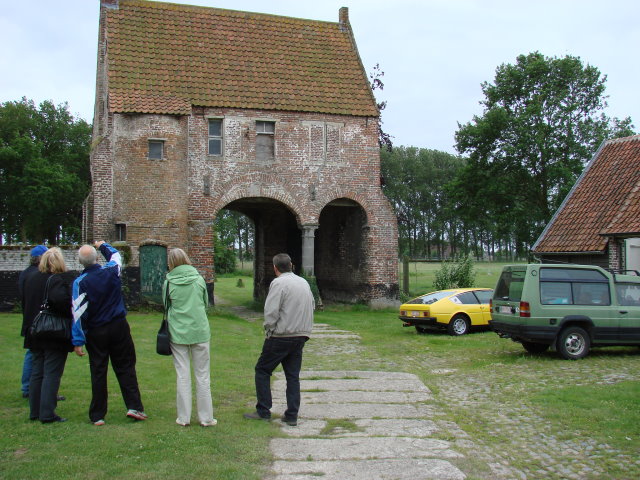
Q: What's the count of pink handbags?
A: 0